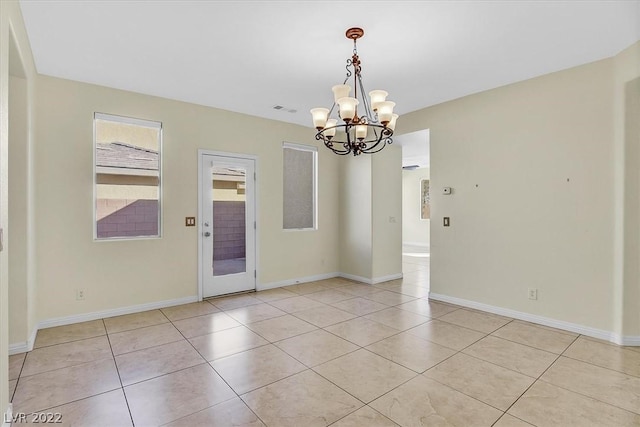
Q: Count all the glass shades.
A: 8